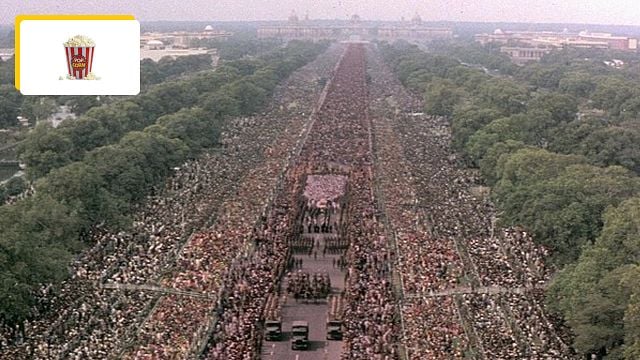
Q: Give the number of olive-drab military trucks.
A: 3